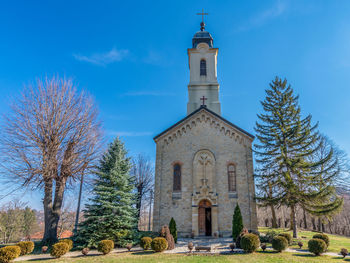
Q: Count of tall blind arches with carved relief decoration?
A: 1